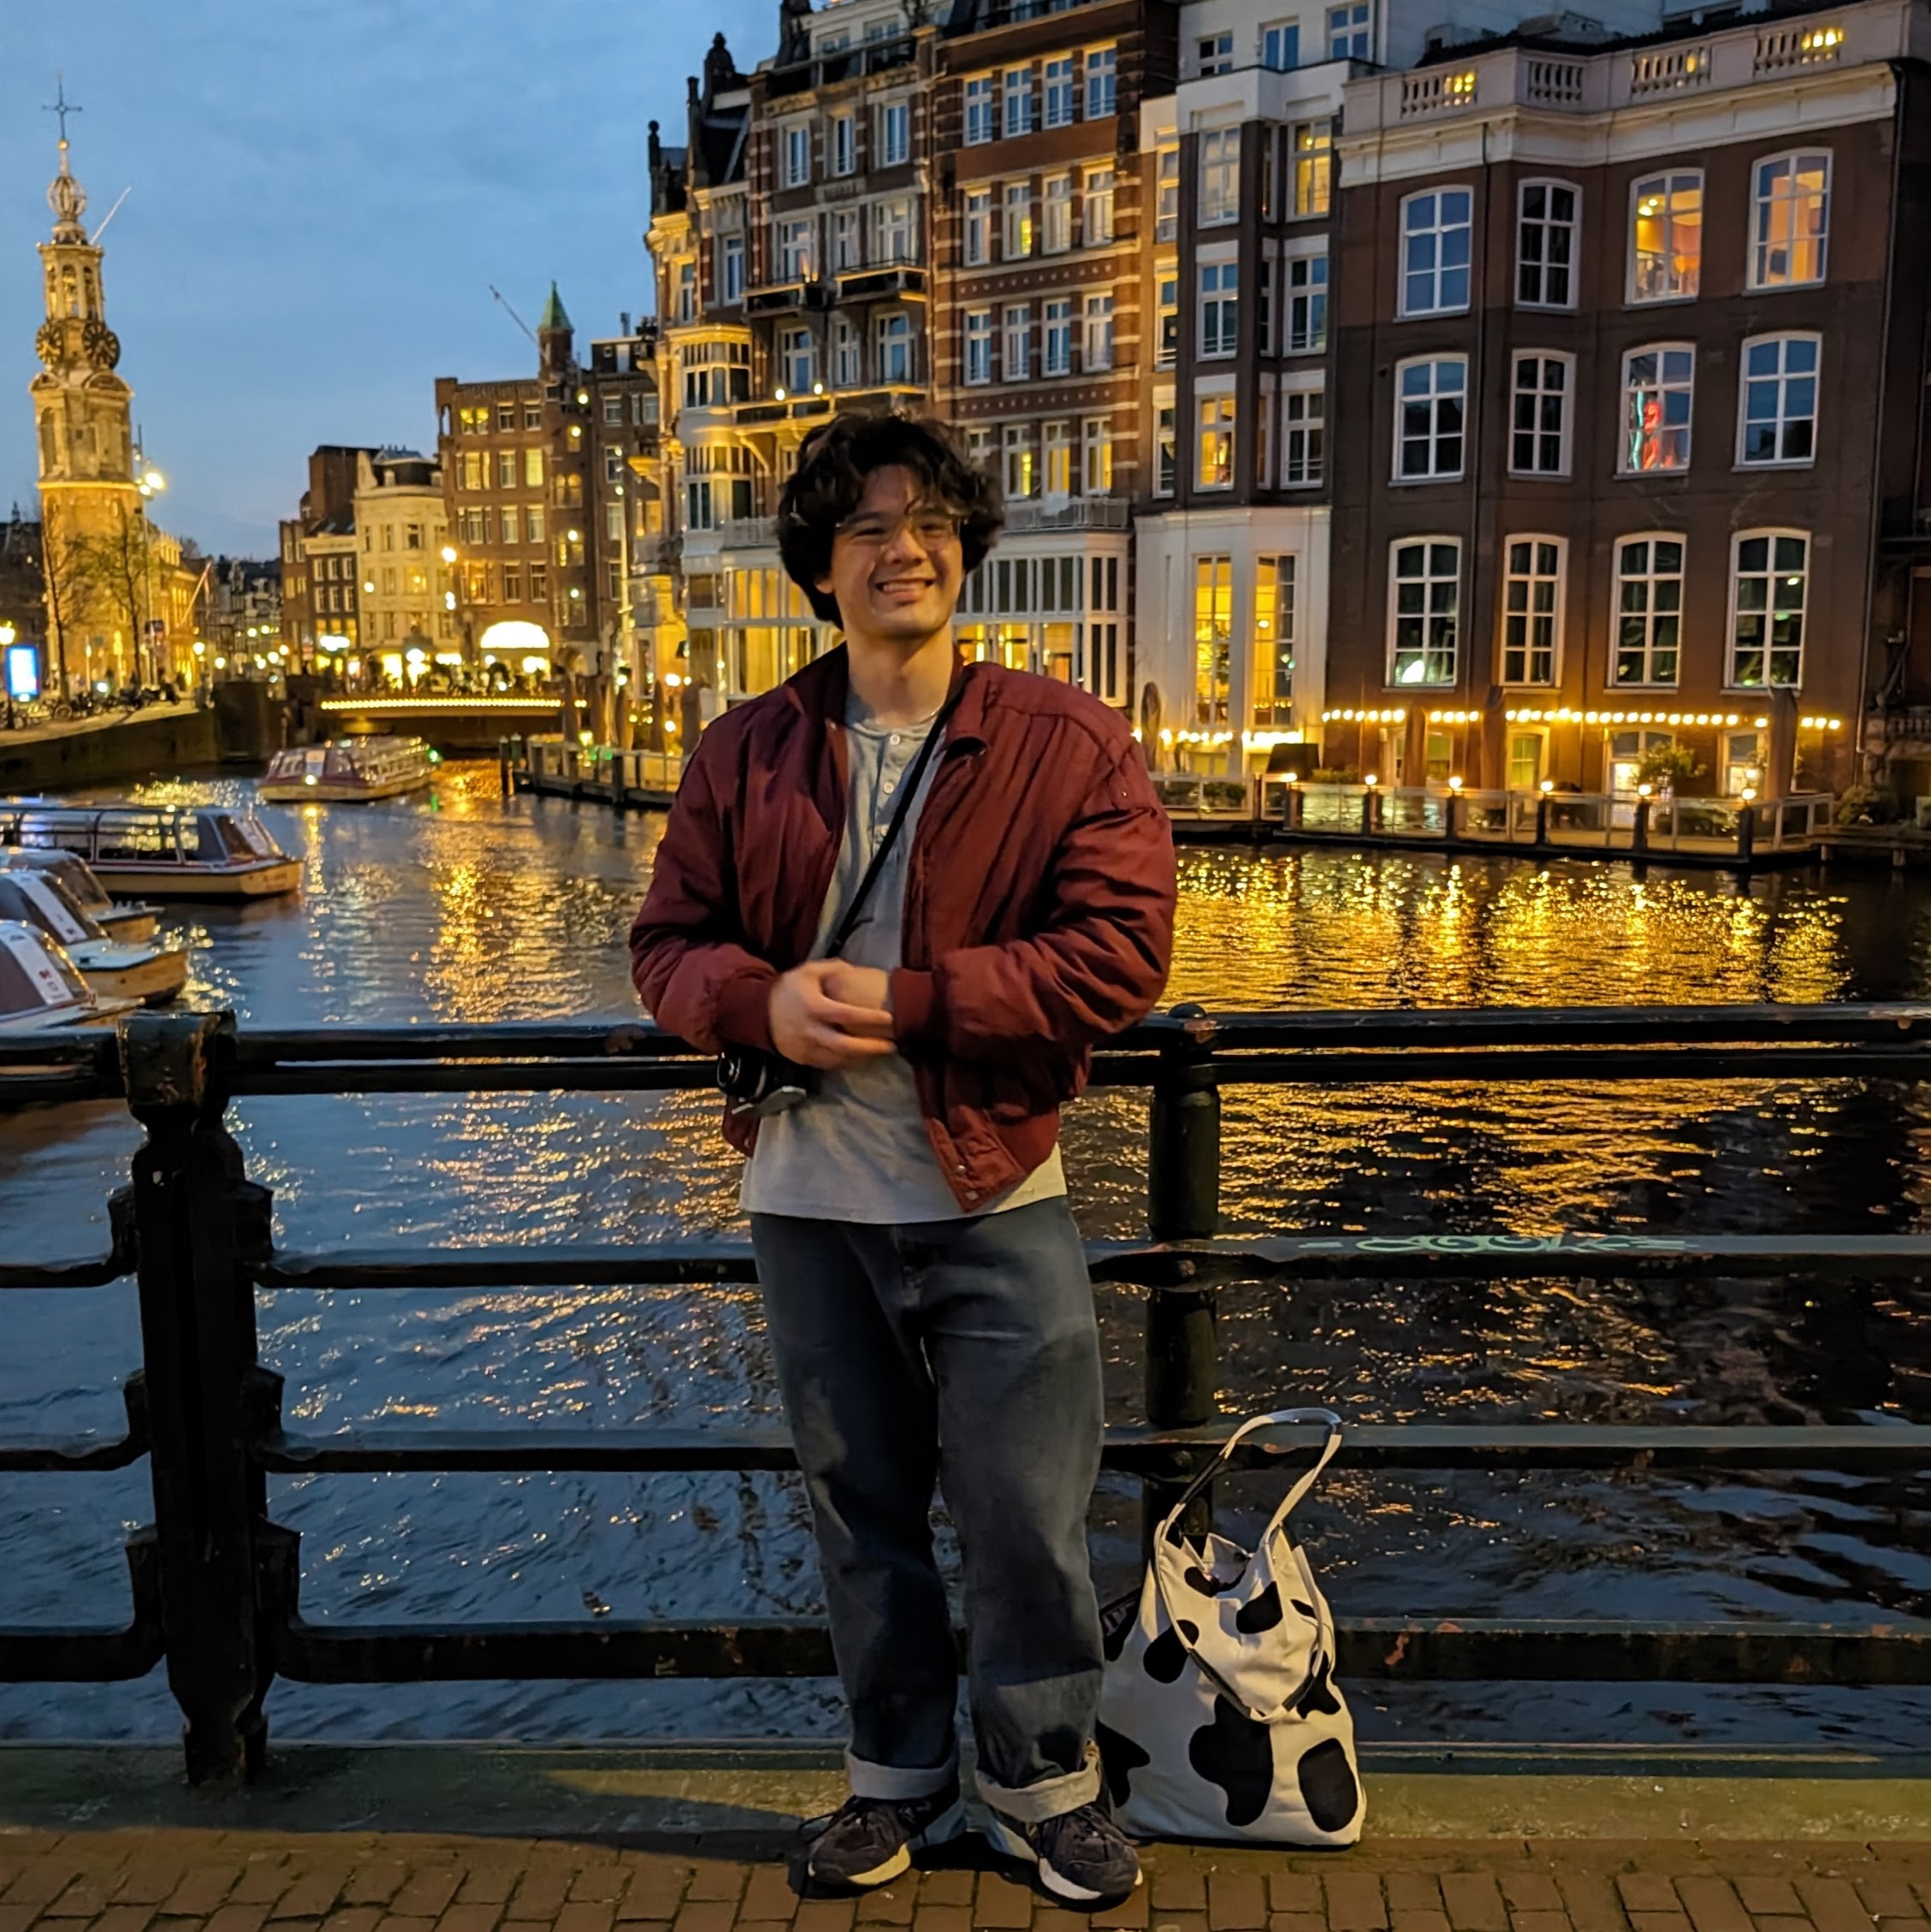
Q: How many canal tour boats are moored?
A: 4